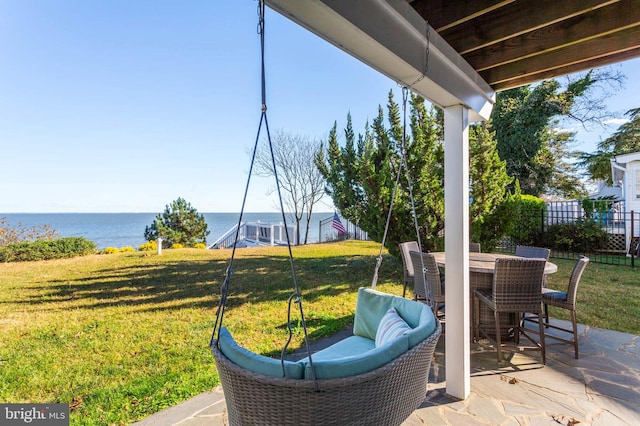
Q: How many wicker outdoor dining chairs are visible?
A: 6